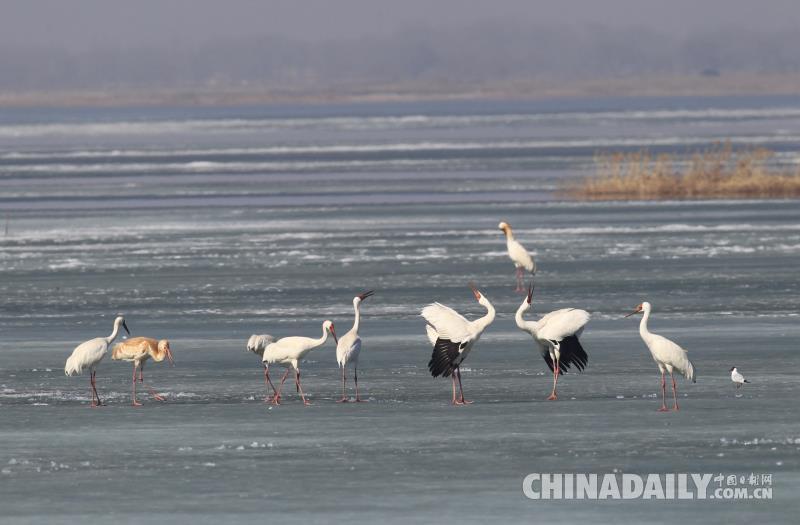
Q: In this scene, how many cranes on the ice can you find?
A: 9